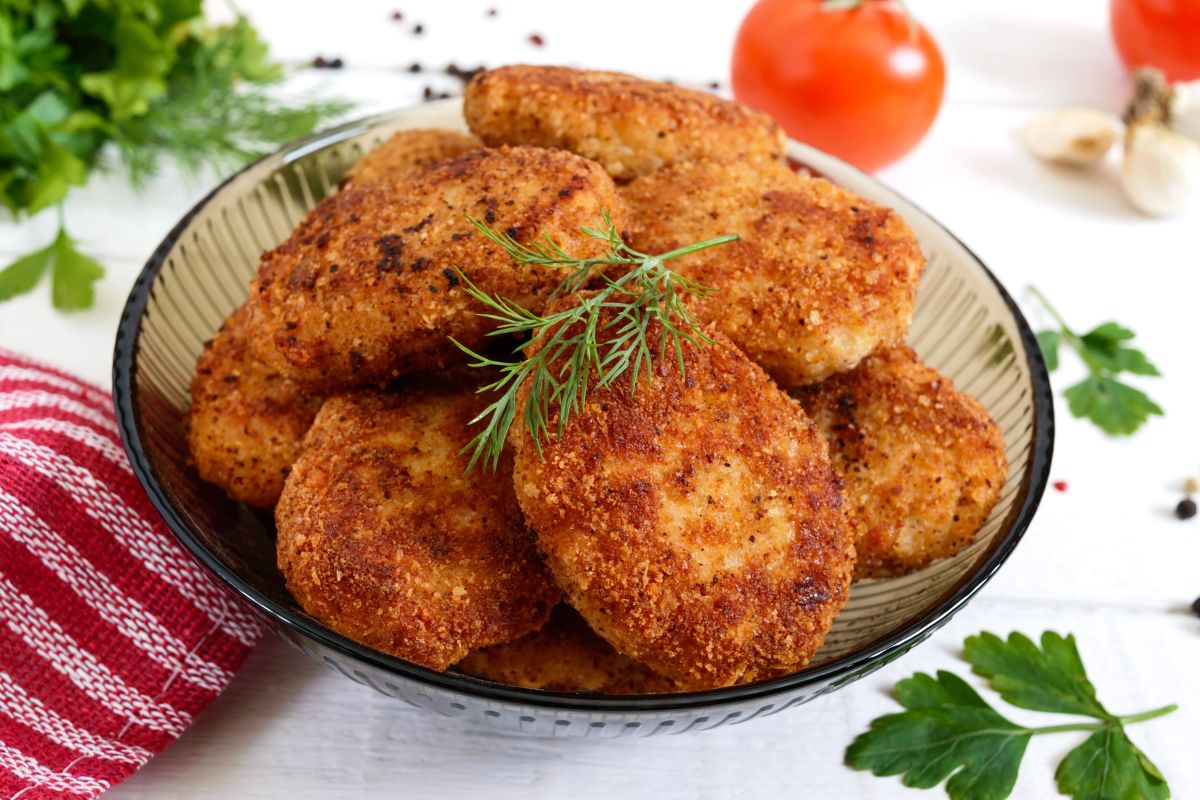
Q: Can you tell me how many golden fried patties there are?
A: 9